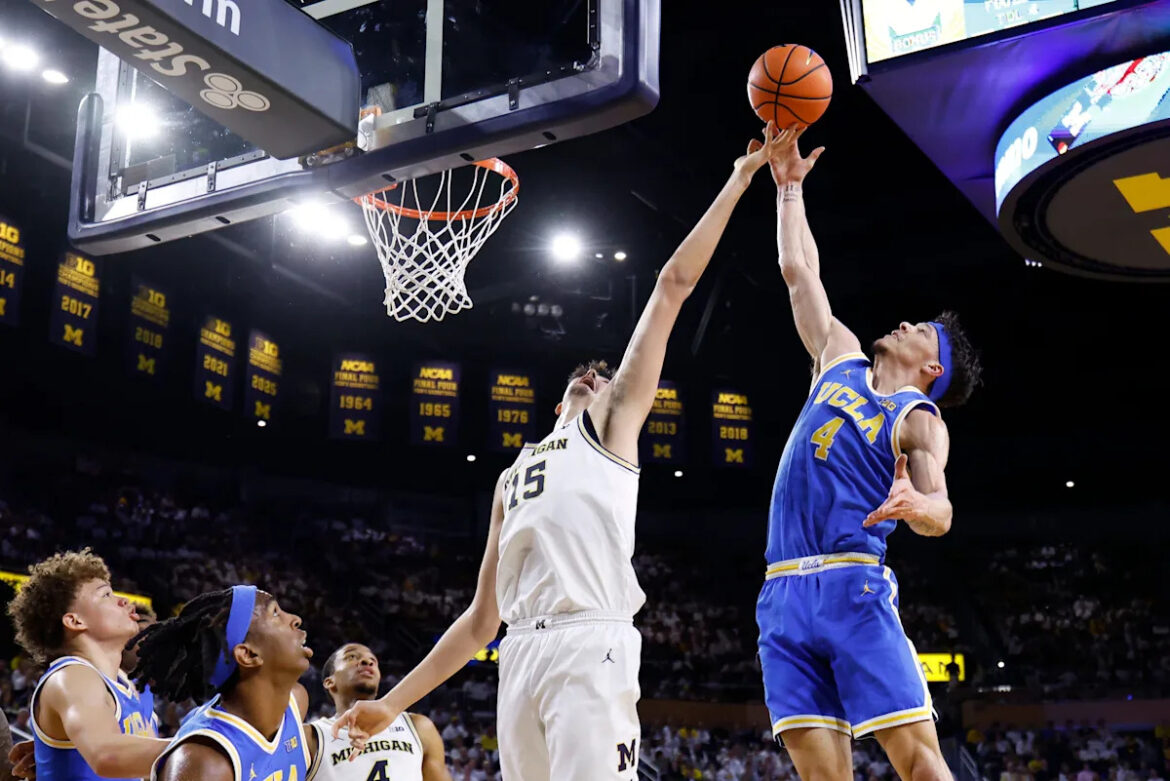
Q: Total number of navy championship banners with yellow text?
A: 10